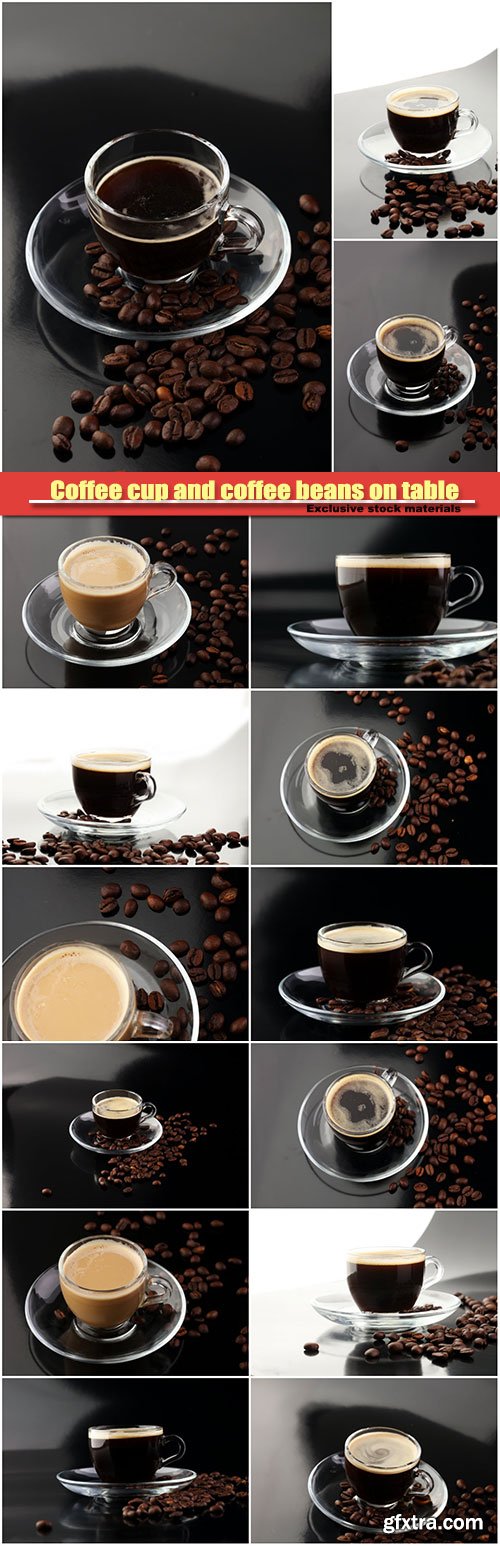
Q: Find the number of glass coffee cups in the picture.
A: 15